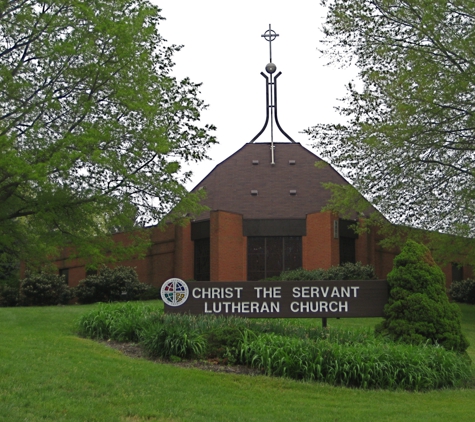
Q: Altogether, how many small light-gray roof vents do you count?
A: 4